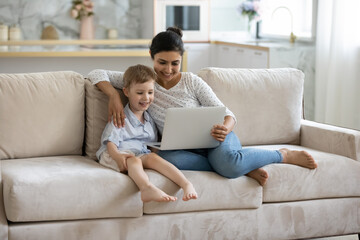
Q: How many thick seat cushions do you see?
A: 3